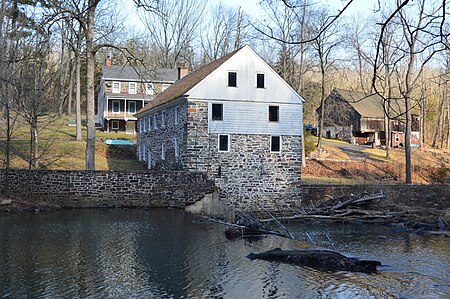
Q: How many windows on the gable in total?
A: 2